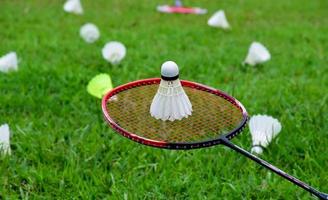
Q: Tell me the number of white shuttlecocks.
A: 9